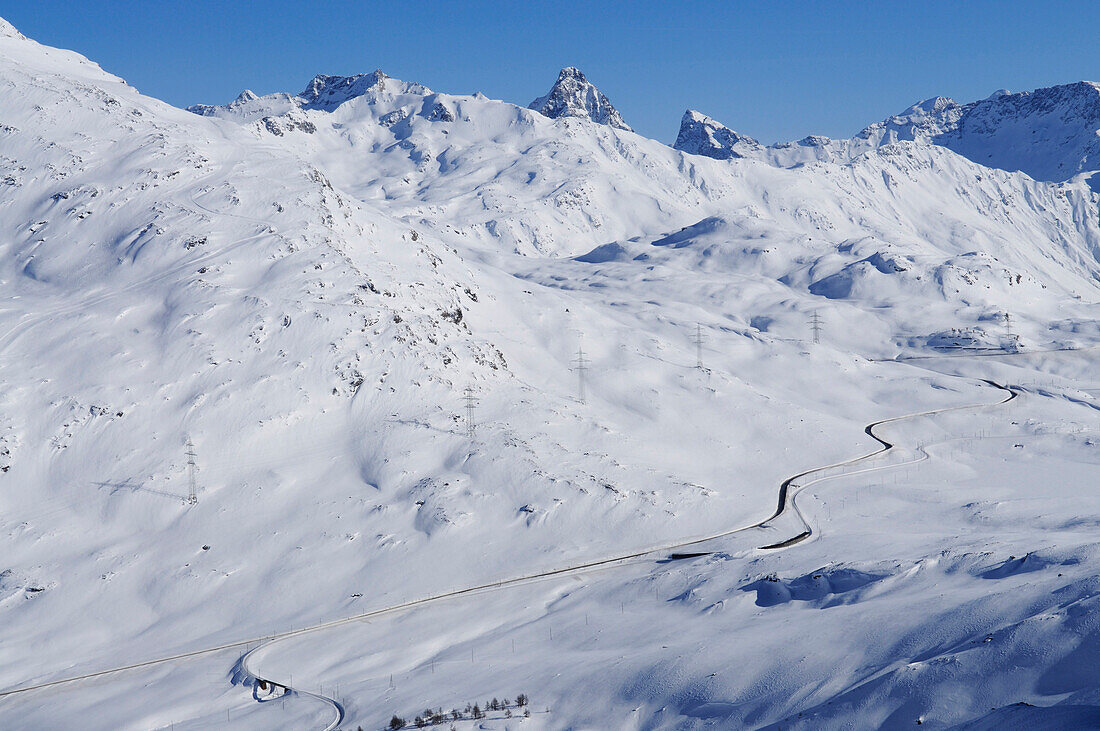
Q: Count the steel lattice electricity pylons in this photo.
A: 6